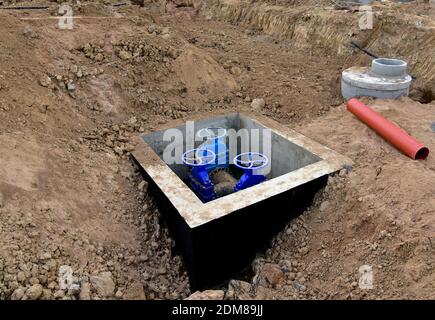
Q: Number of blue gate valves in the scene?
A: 3